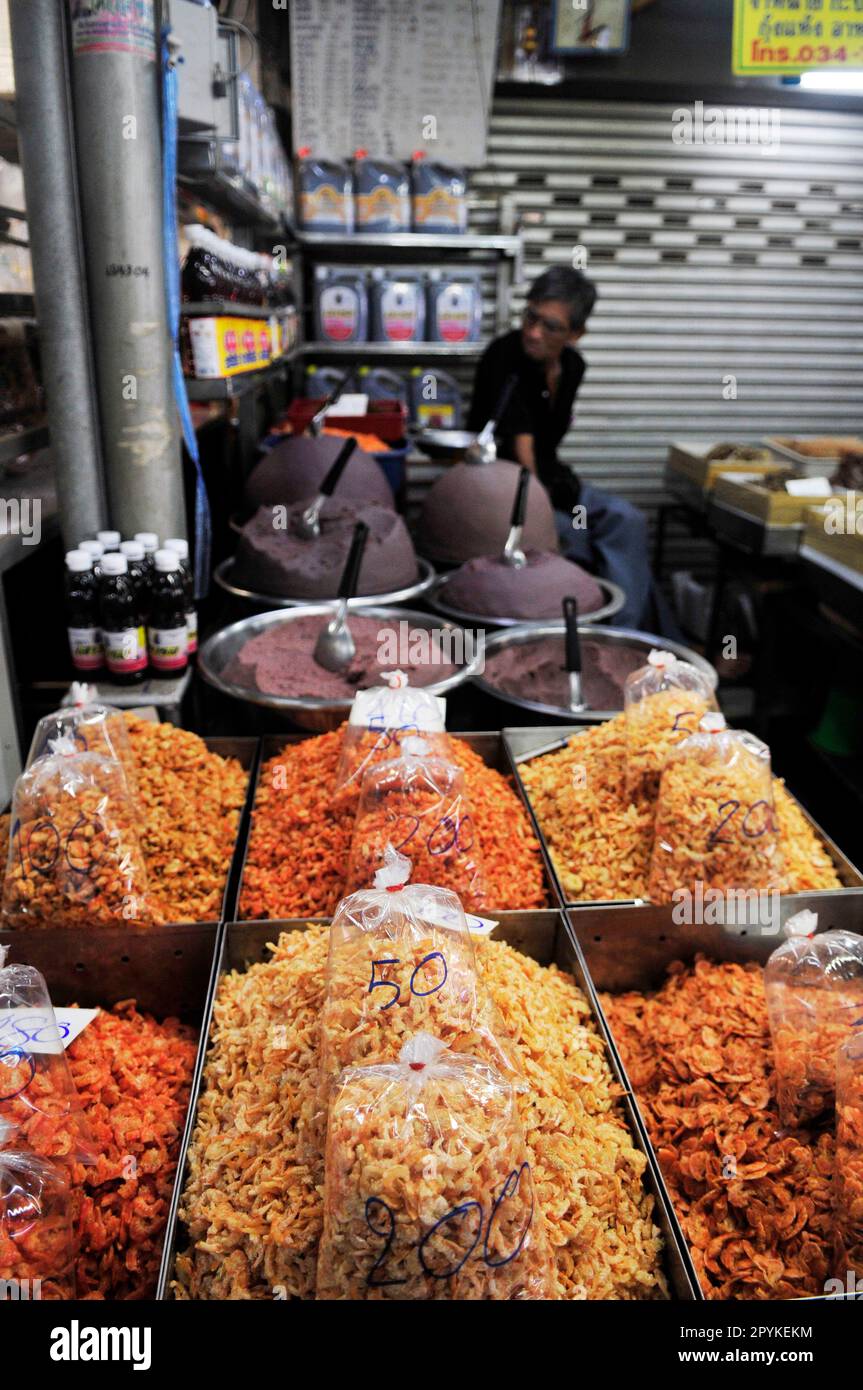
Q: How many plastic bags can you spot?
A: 12